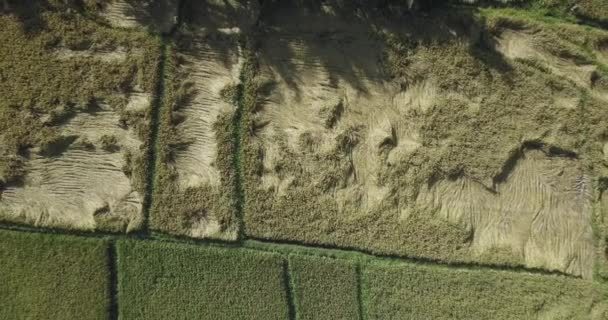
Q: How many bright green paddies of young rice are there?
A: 4